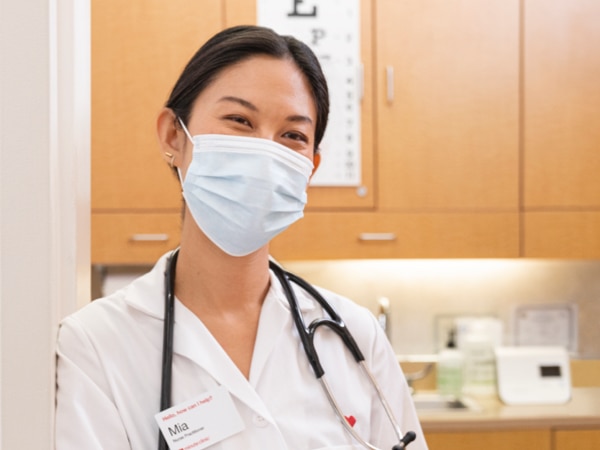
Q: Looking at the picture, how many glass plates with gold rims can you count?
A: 0